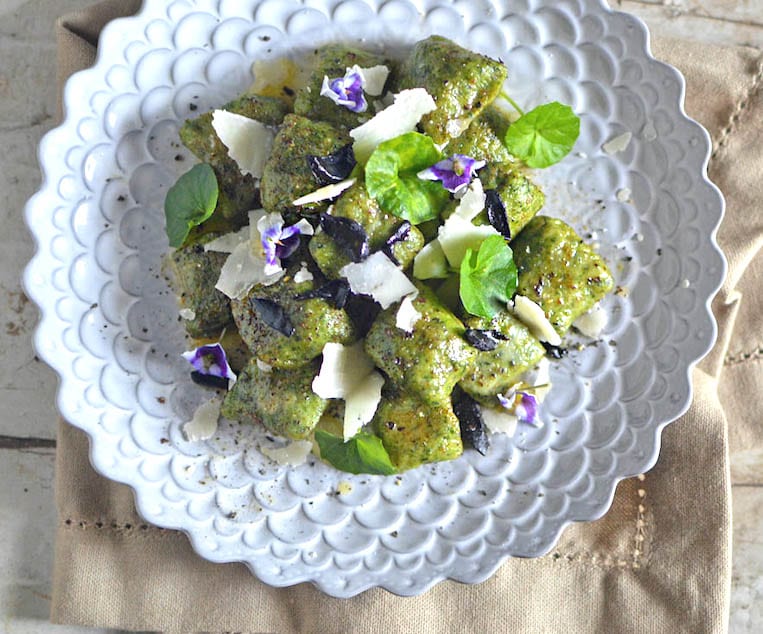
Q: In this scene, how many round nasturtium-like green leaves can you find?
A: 5